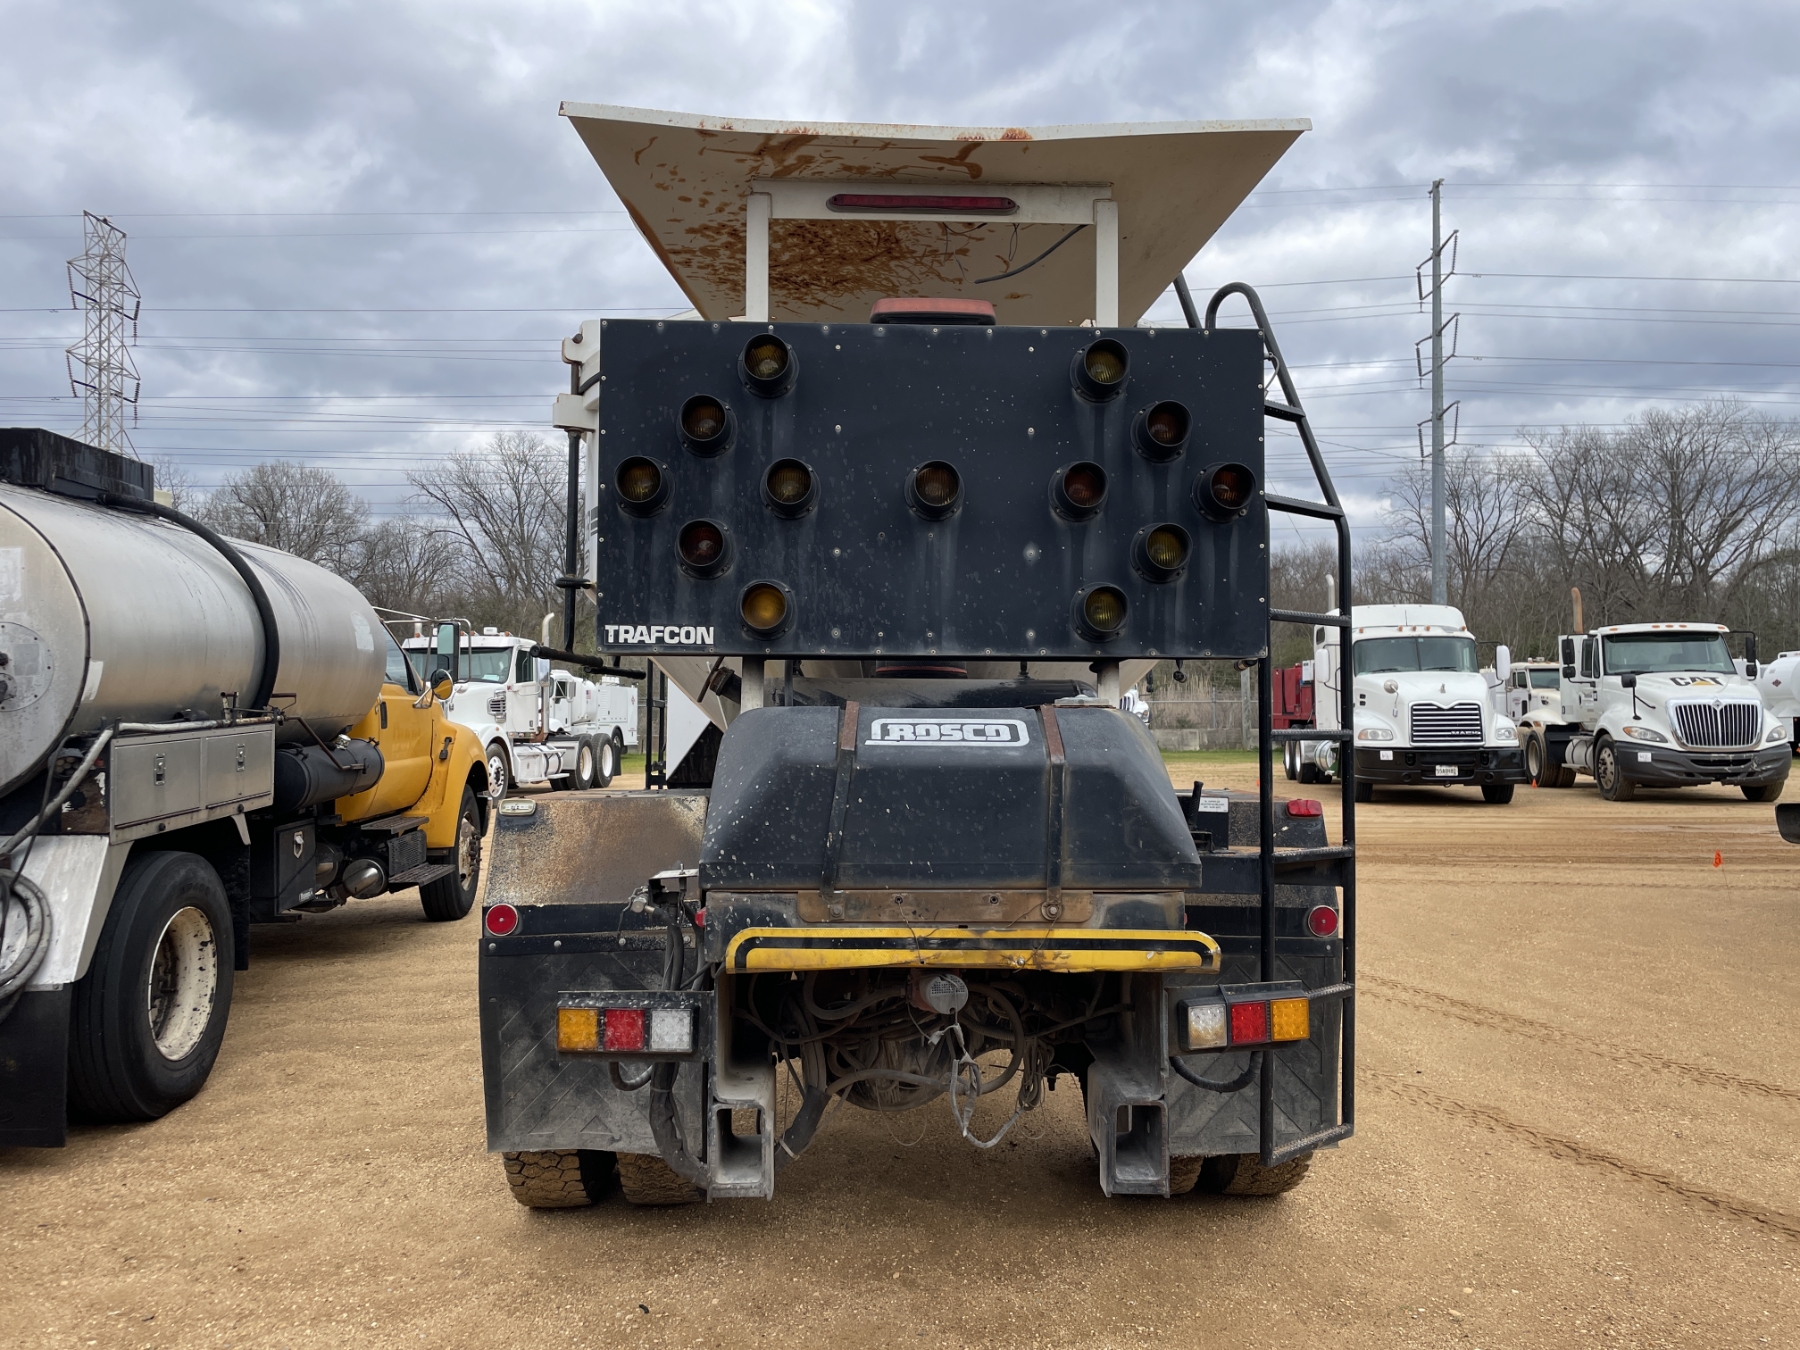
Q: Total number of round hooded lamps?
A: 13